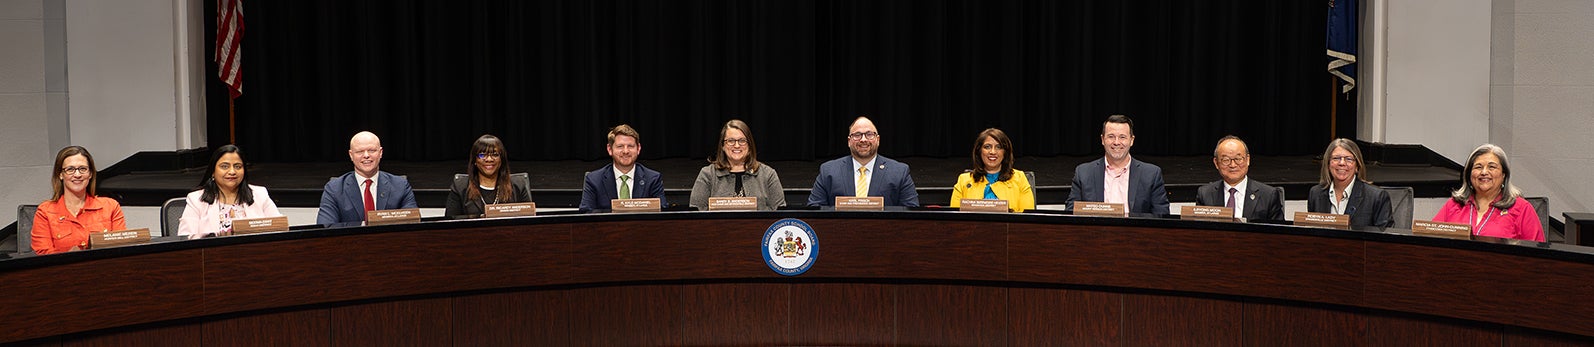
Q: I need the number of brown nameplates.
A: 12